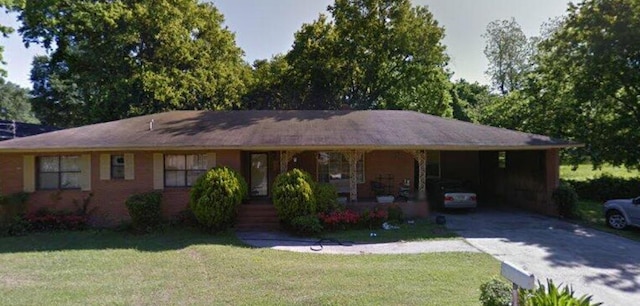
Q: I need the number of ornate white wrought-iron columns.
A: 3